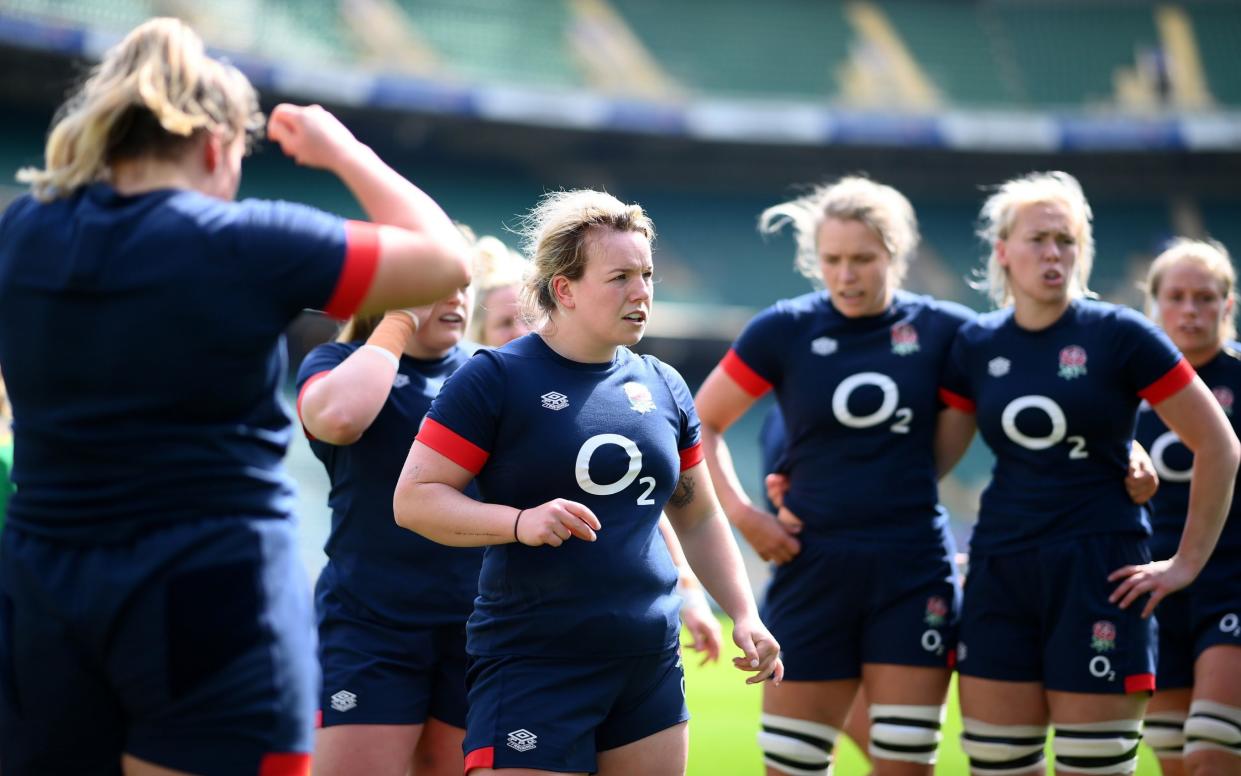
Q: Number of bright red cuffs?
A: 7